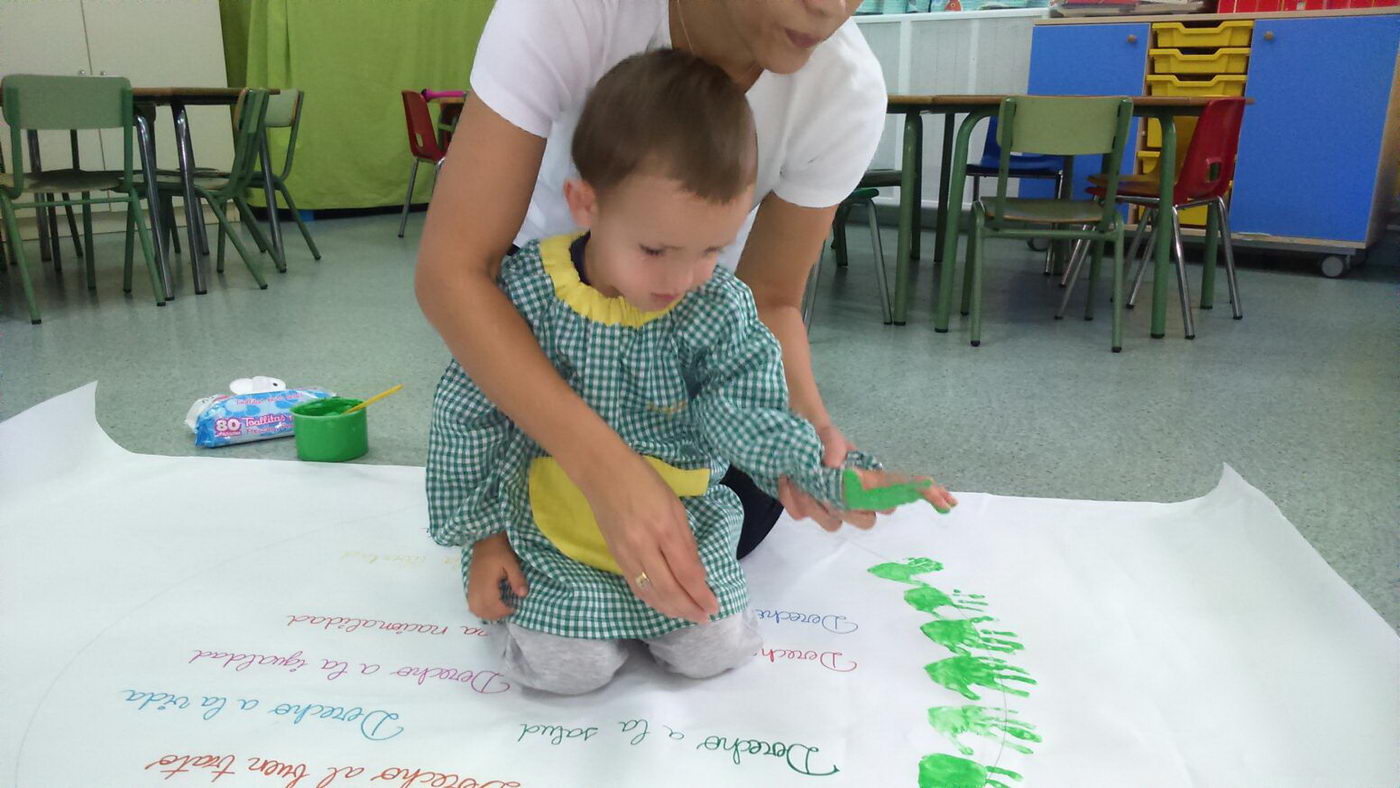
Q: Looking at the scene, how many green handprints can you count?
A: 6